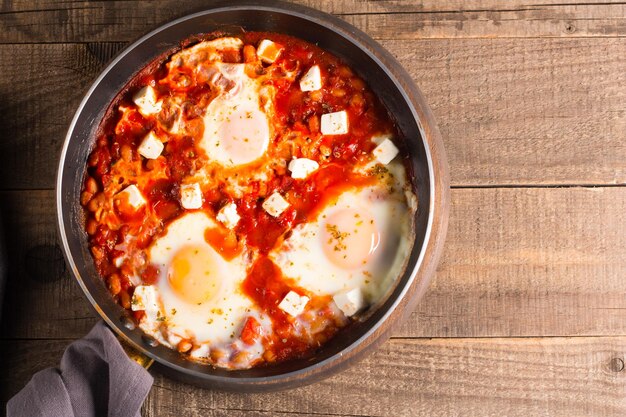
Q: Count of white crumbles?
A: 14